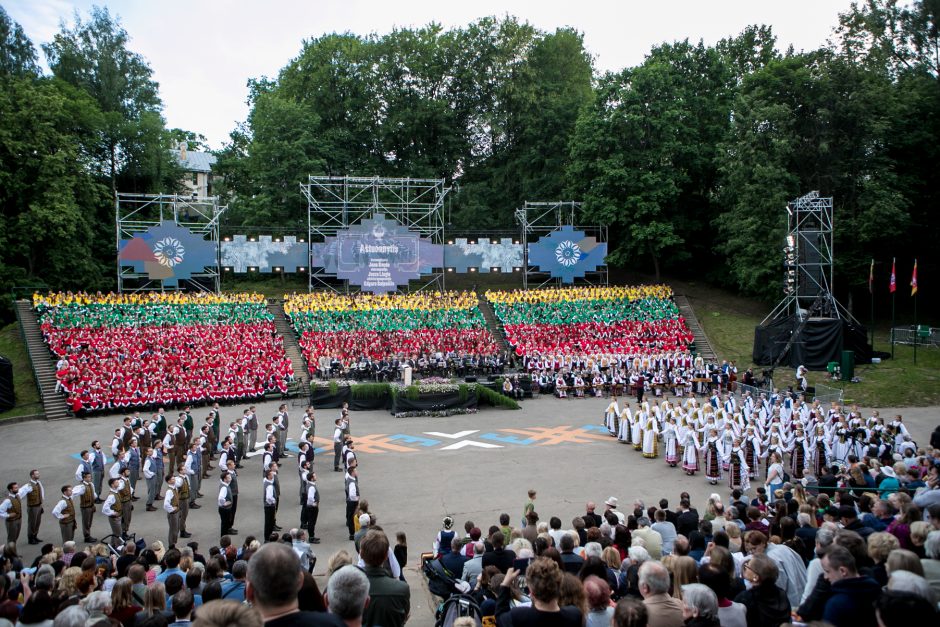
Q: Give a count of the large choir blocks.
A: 3